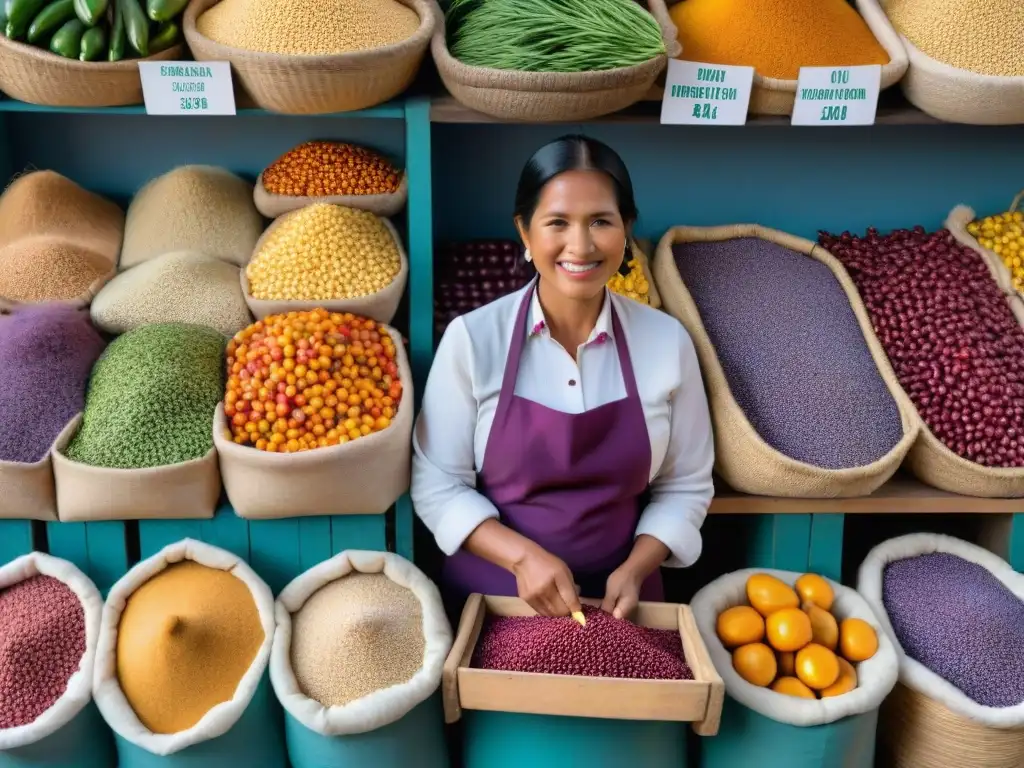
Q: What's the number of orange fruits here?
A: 11